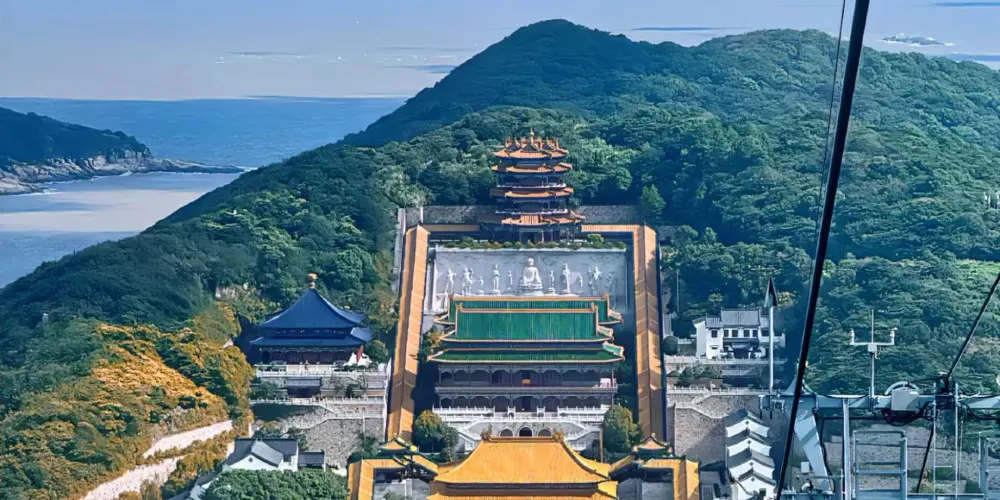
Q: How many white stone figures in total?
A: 11